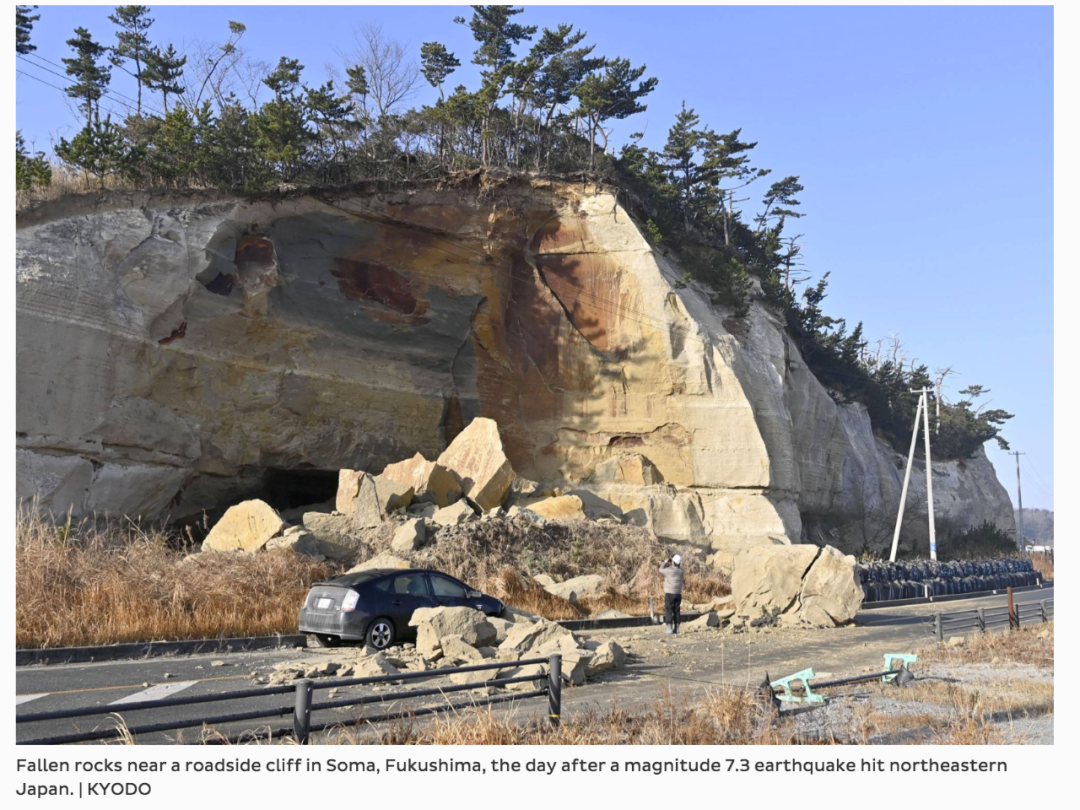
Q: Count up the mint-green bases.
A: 2